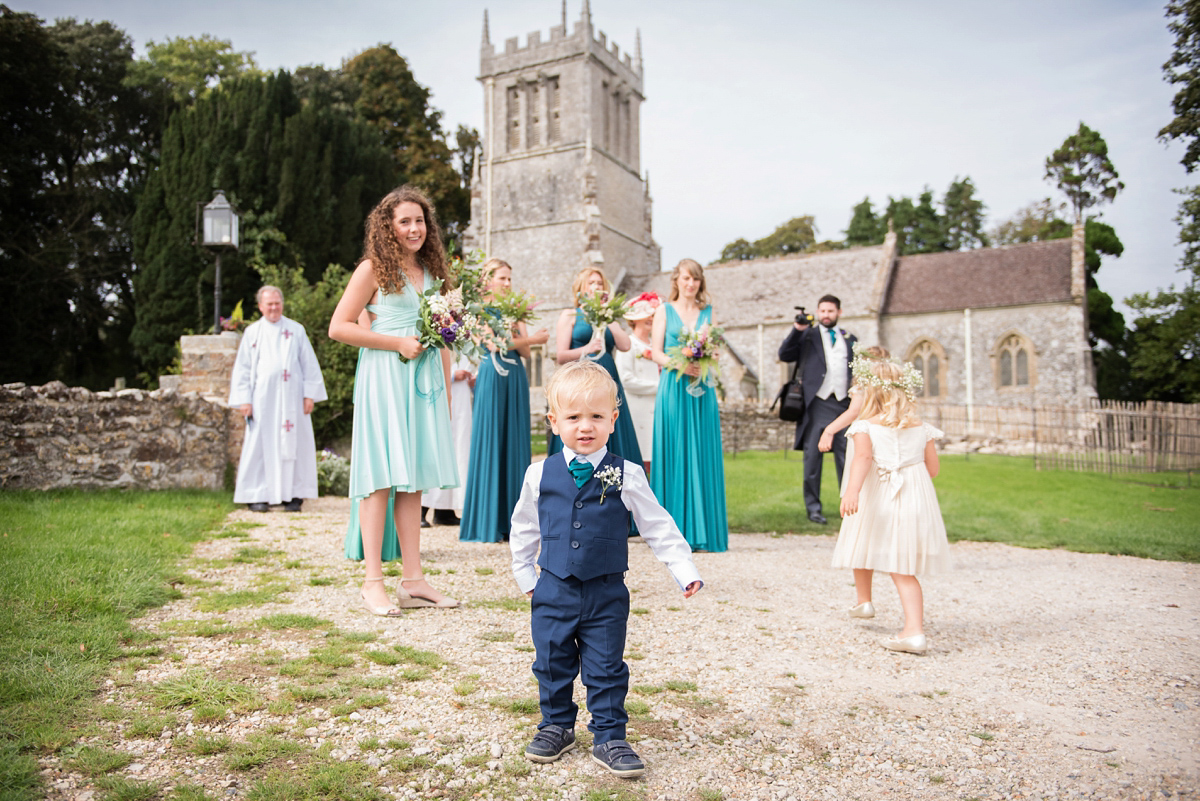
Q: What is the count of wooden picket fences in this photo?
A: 1